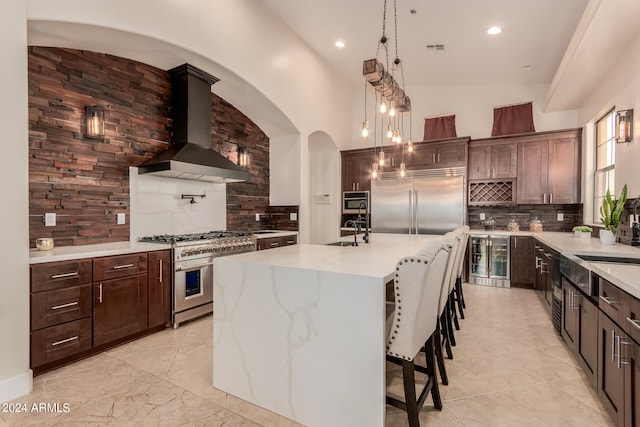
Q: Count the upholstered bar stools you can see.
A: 4